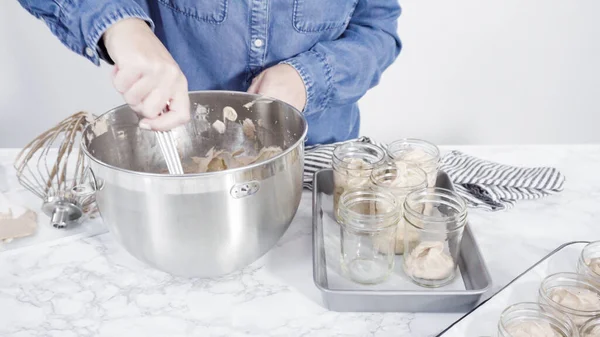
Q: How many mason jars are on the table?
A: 9